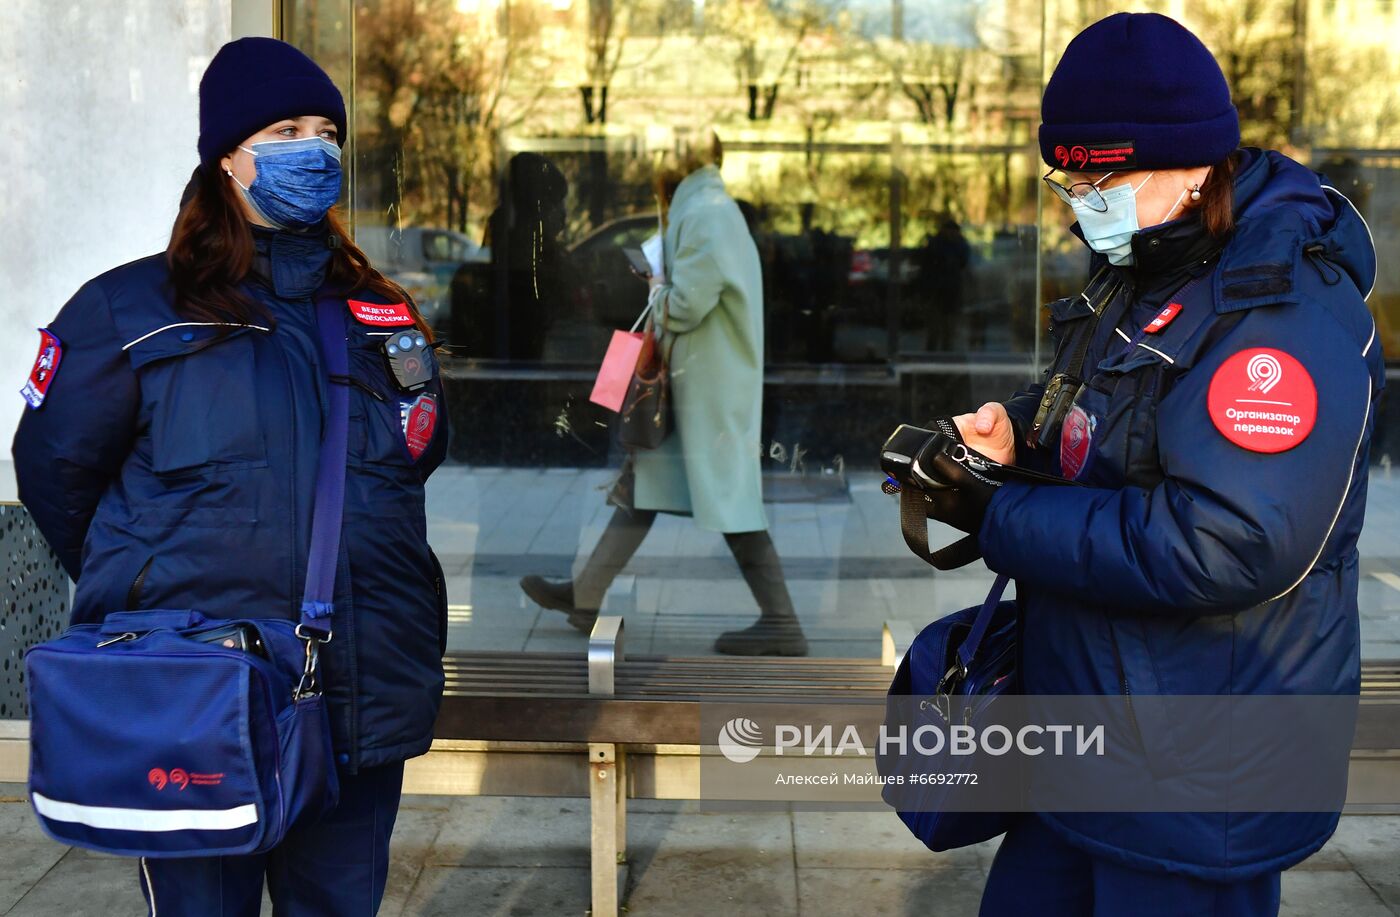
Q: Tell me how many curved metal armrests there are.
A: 2